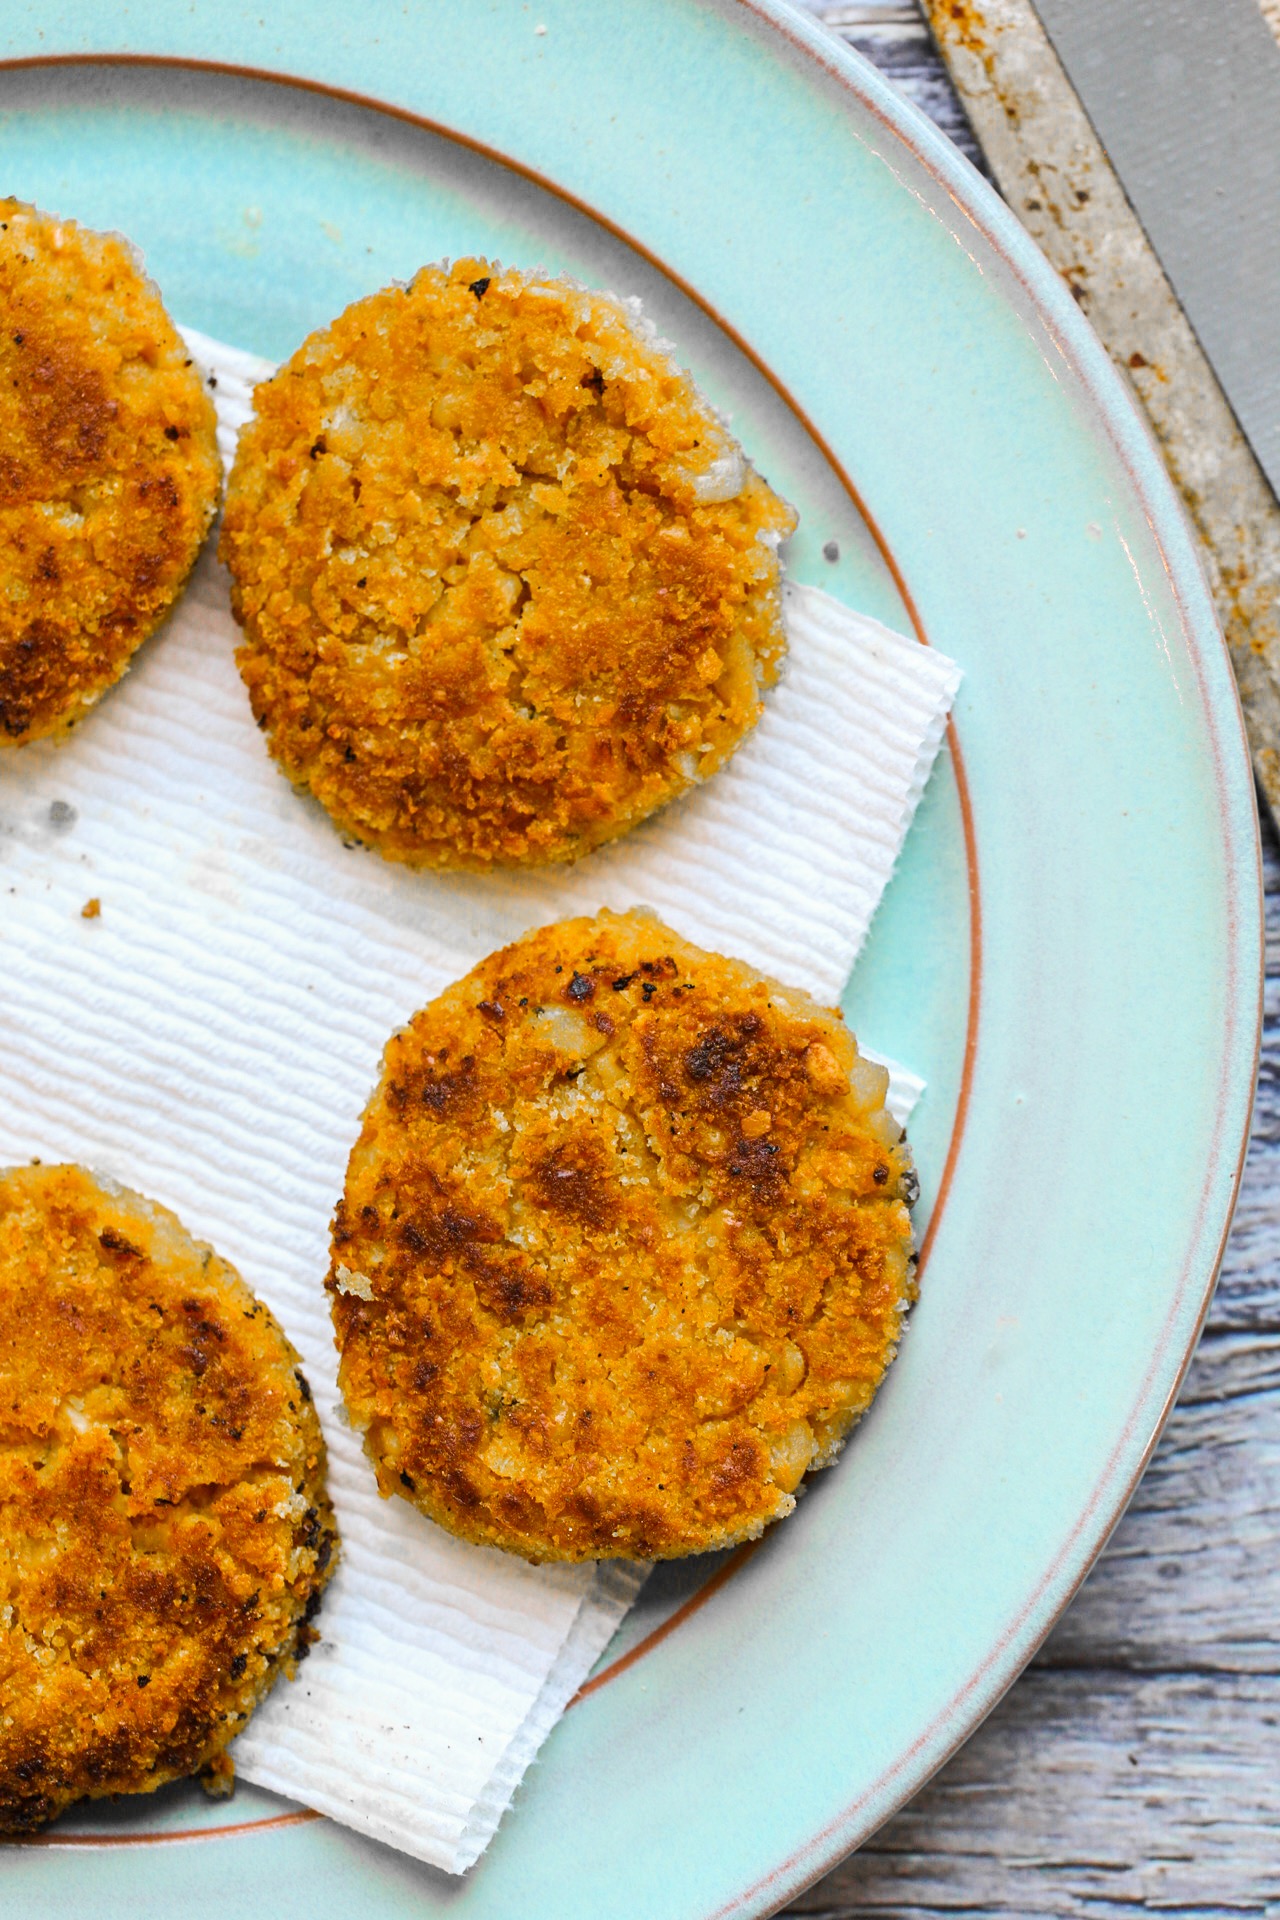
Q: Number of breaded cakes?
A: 4